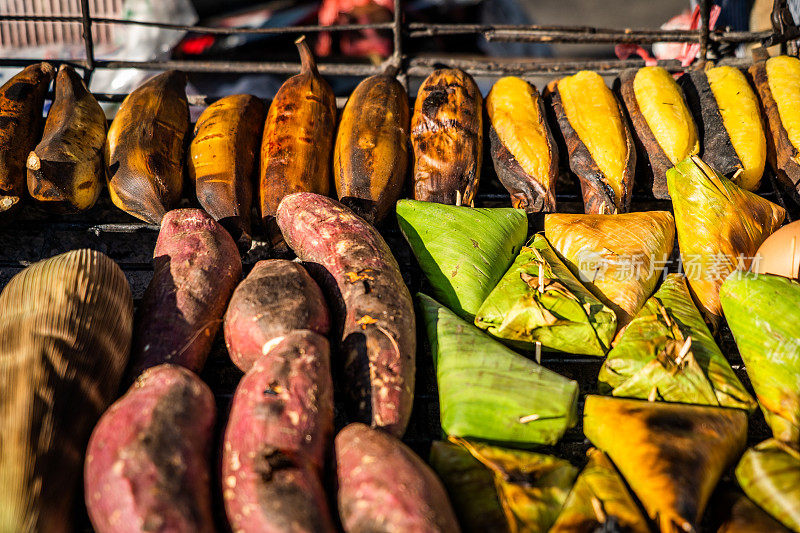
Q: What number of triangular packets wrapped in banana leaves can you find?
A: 11